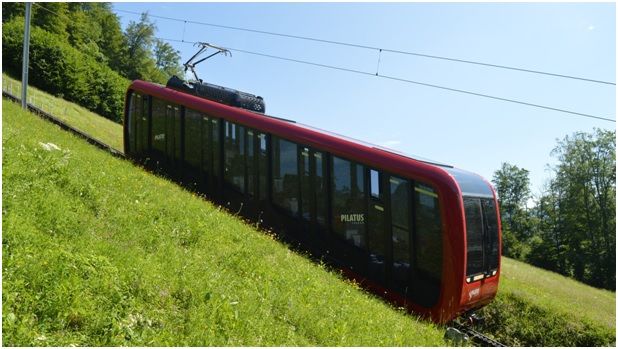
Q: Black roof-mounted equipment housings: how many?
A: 1